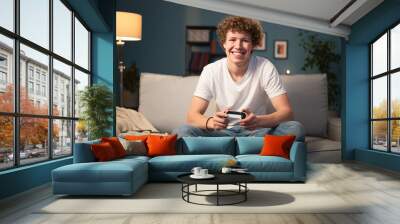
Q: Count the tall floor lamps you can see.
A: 1